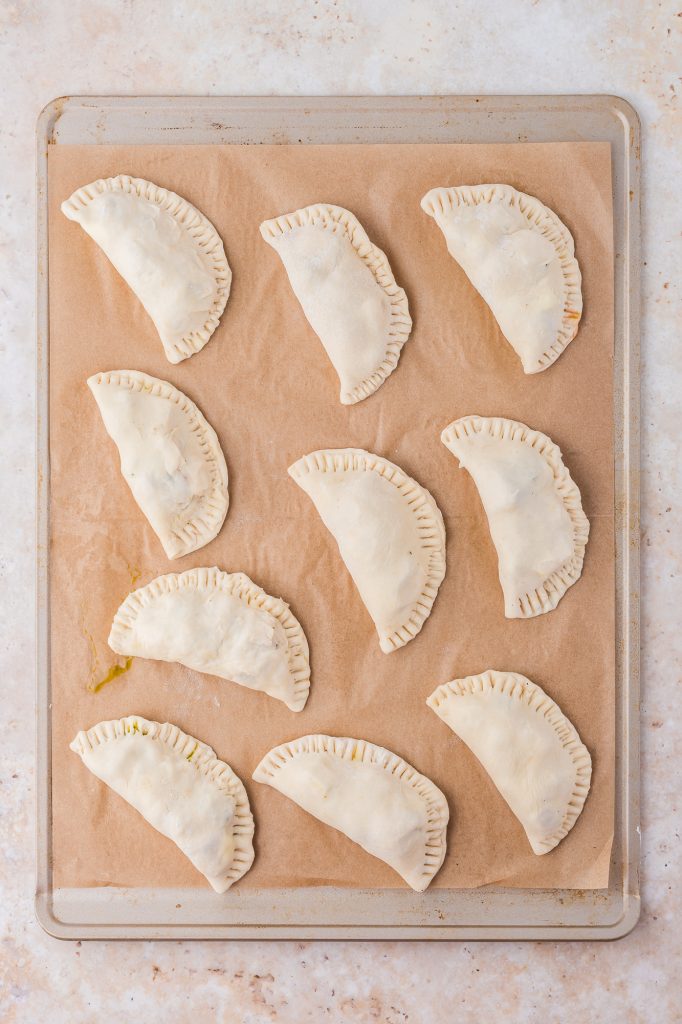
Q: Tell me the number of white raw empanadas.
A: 10